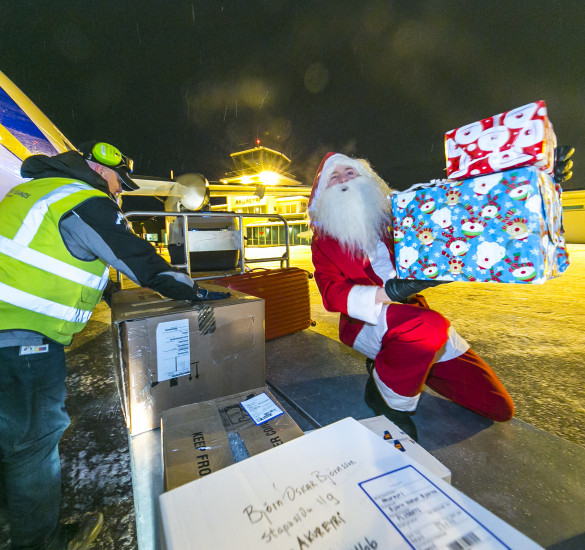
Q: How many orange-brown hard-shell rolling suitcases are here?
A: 1